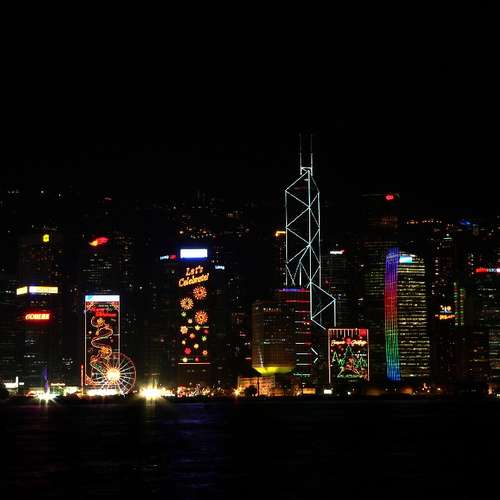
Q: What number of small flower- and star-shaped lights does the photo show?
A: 13